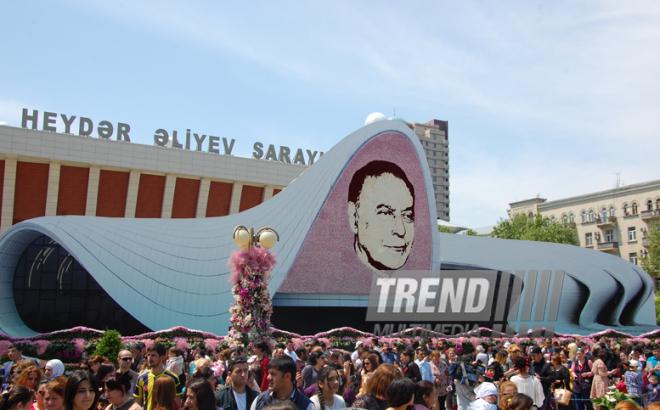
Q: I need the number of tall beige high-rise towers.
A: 1